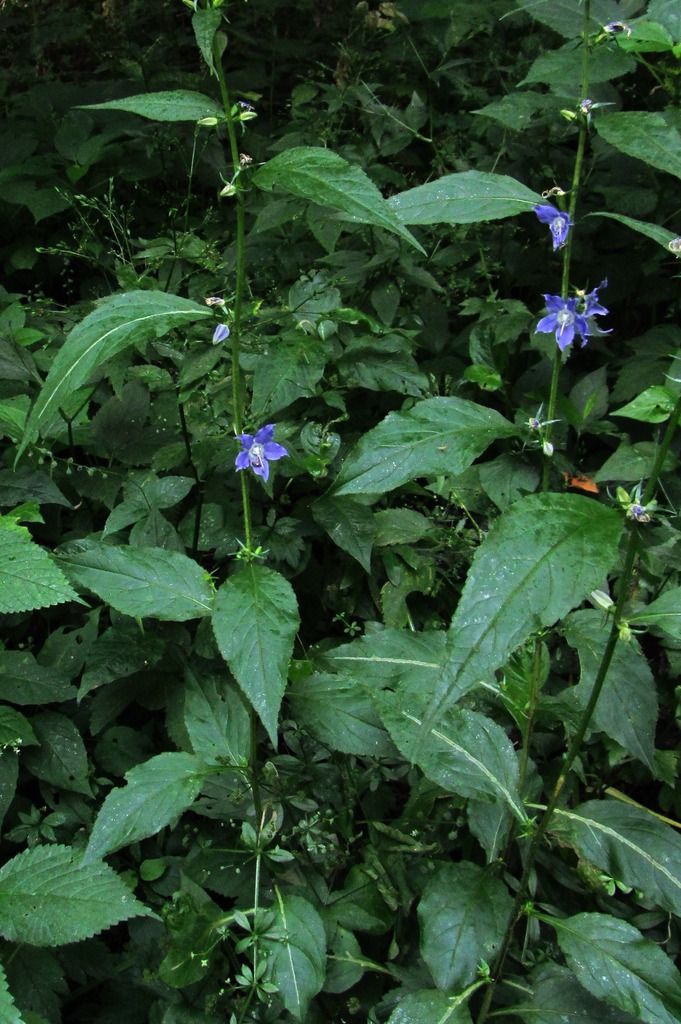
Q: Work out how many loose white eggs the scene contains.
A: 0